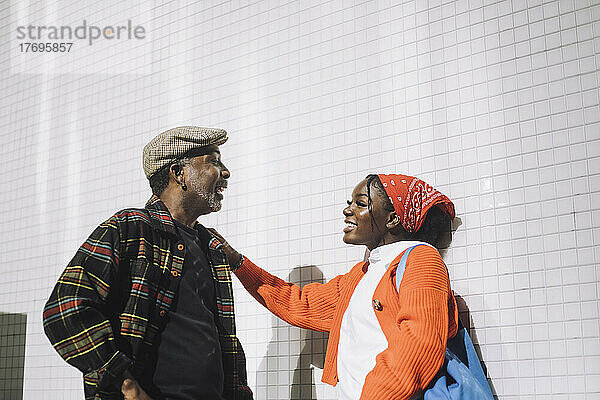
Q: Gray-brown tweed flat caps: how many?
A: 1